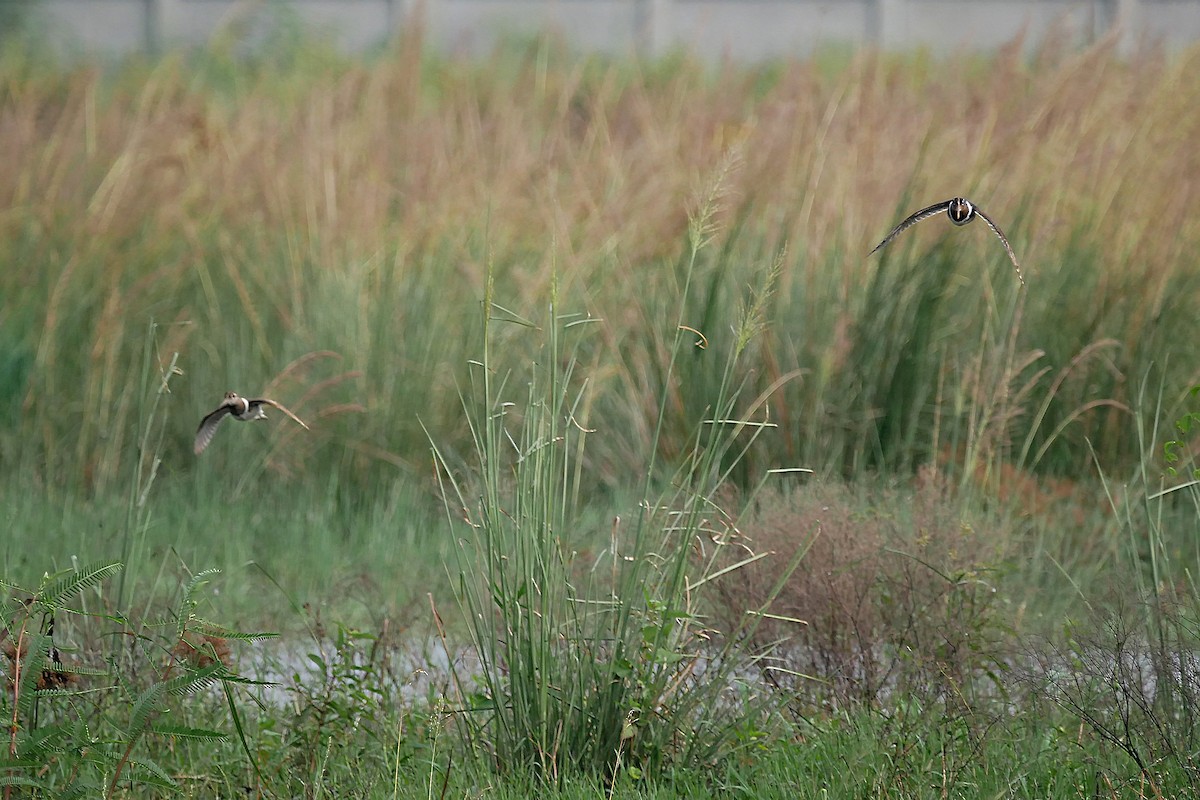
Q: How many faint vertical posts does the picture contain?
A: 5